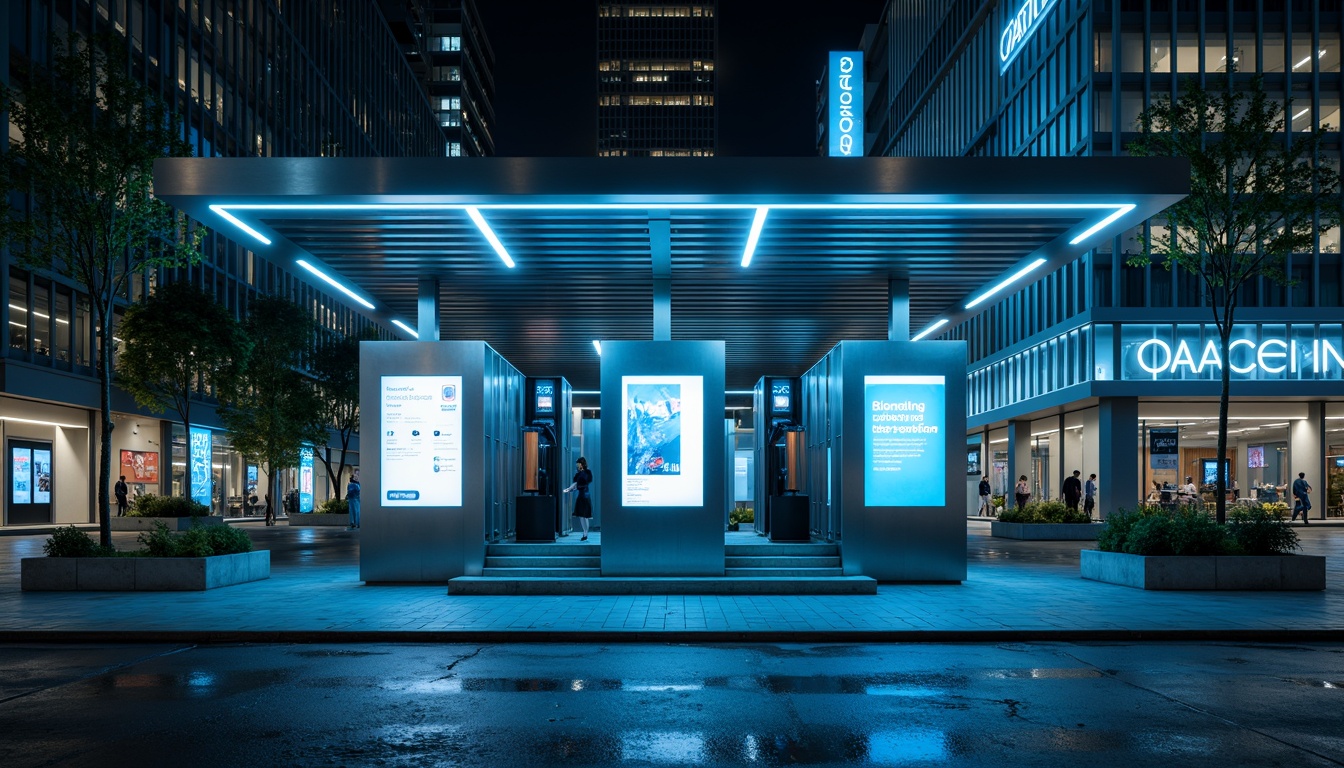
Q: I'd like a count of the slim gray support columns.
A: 3